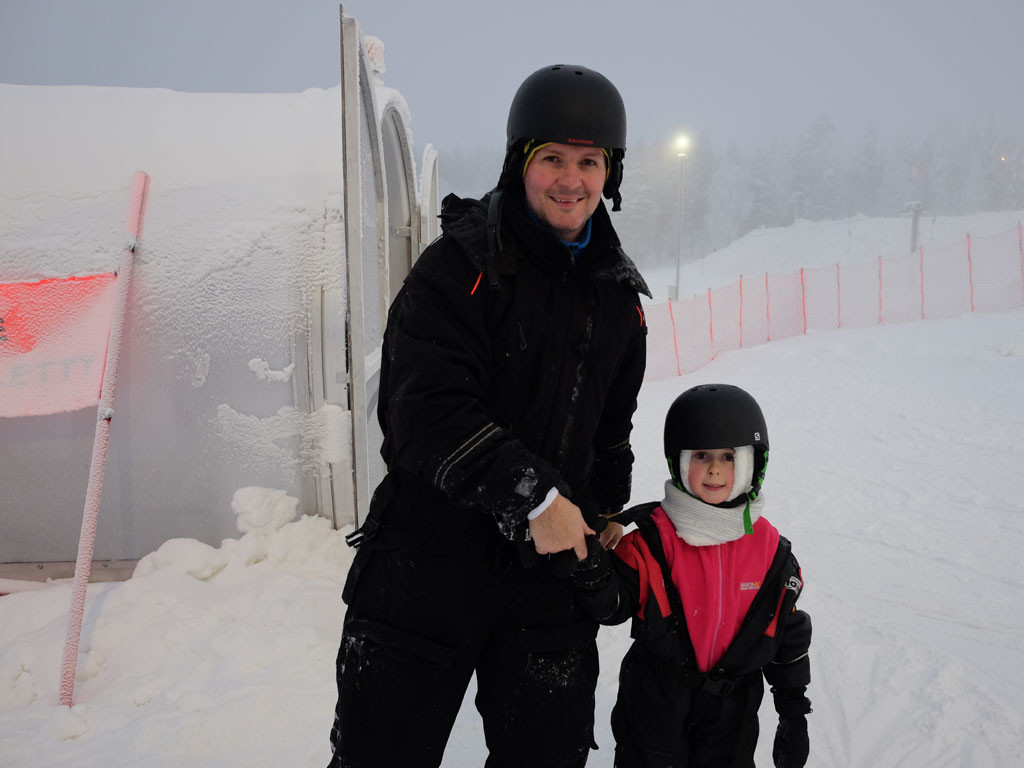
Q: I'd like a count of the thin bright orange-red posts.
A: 10